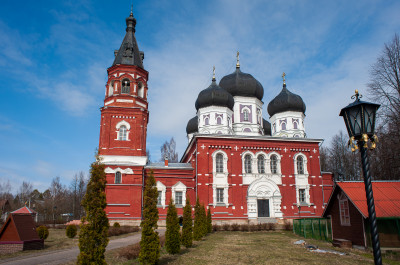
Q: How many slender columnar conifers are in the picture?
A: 7